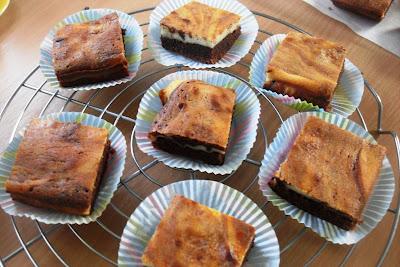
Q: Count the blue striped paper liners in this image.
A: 7